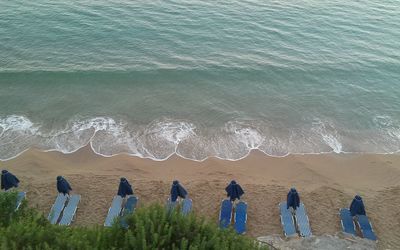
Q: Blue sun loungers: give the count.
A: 13